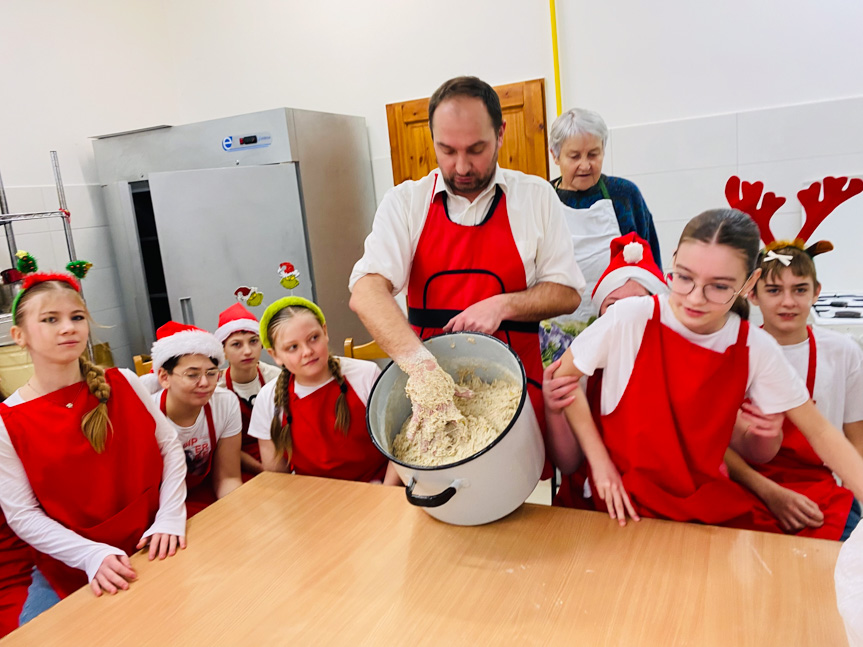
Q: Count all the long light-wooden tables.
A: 1